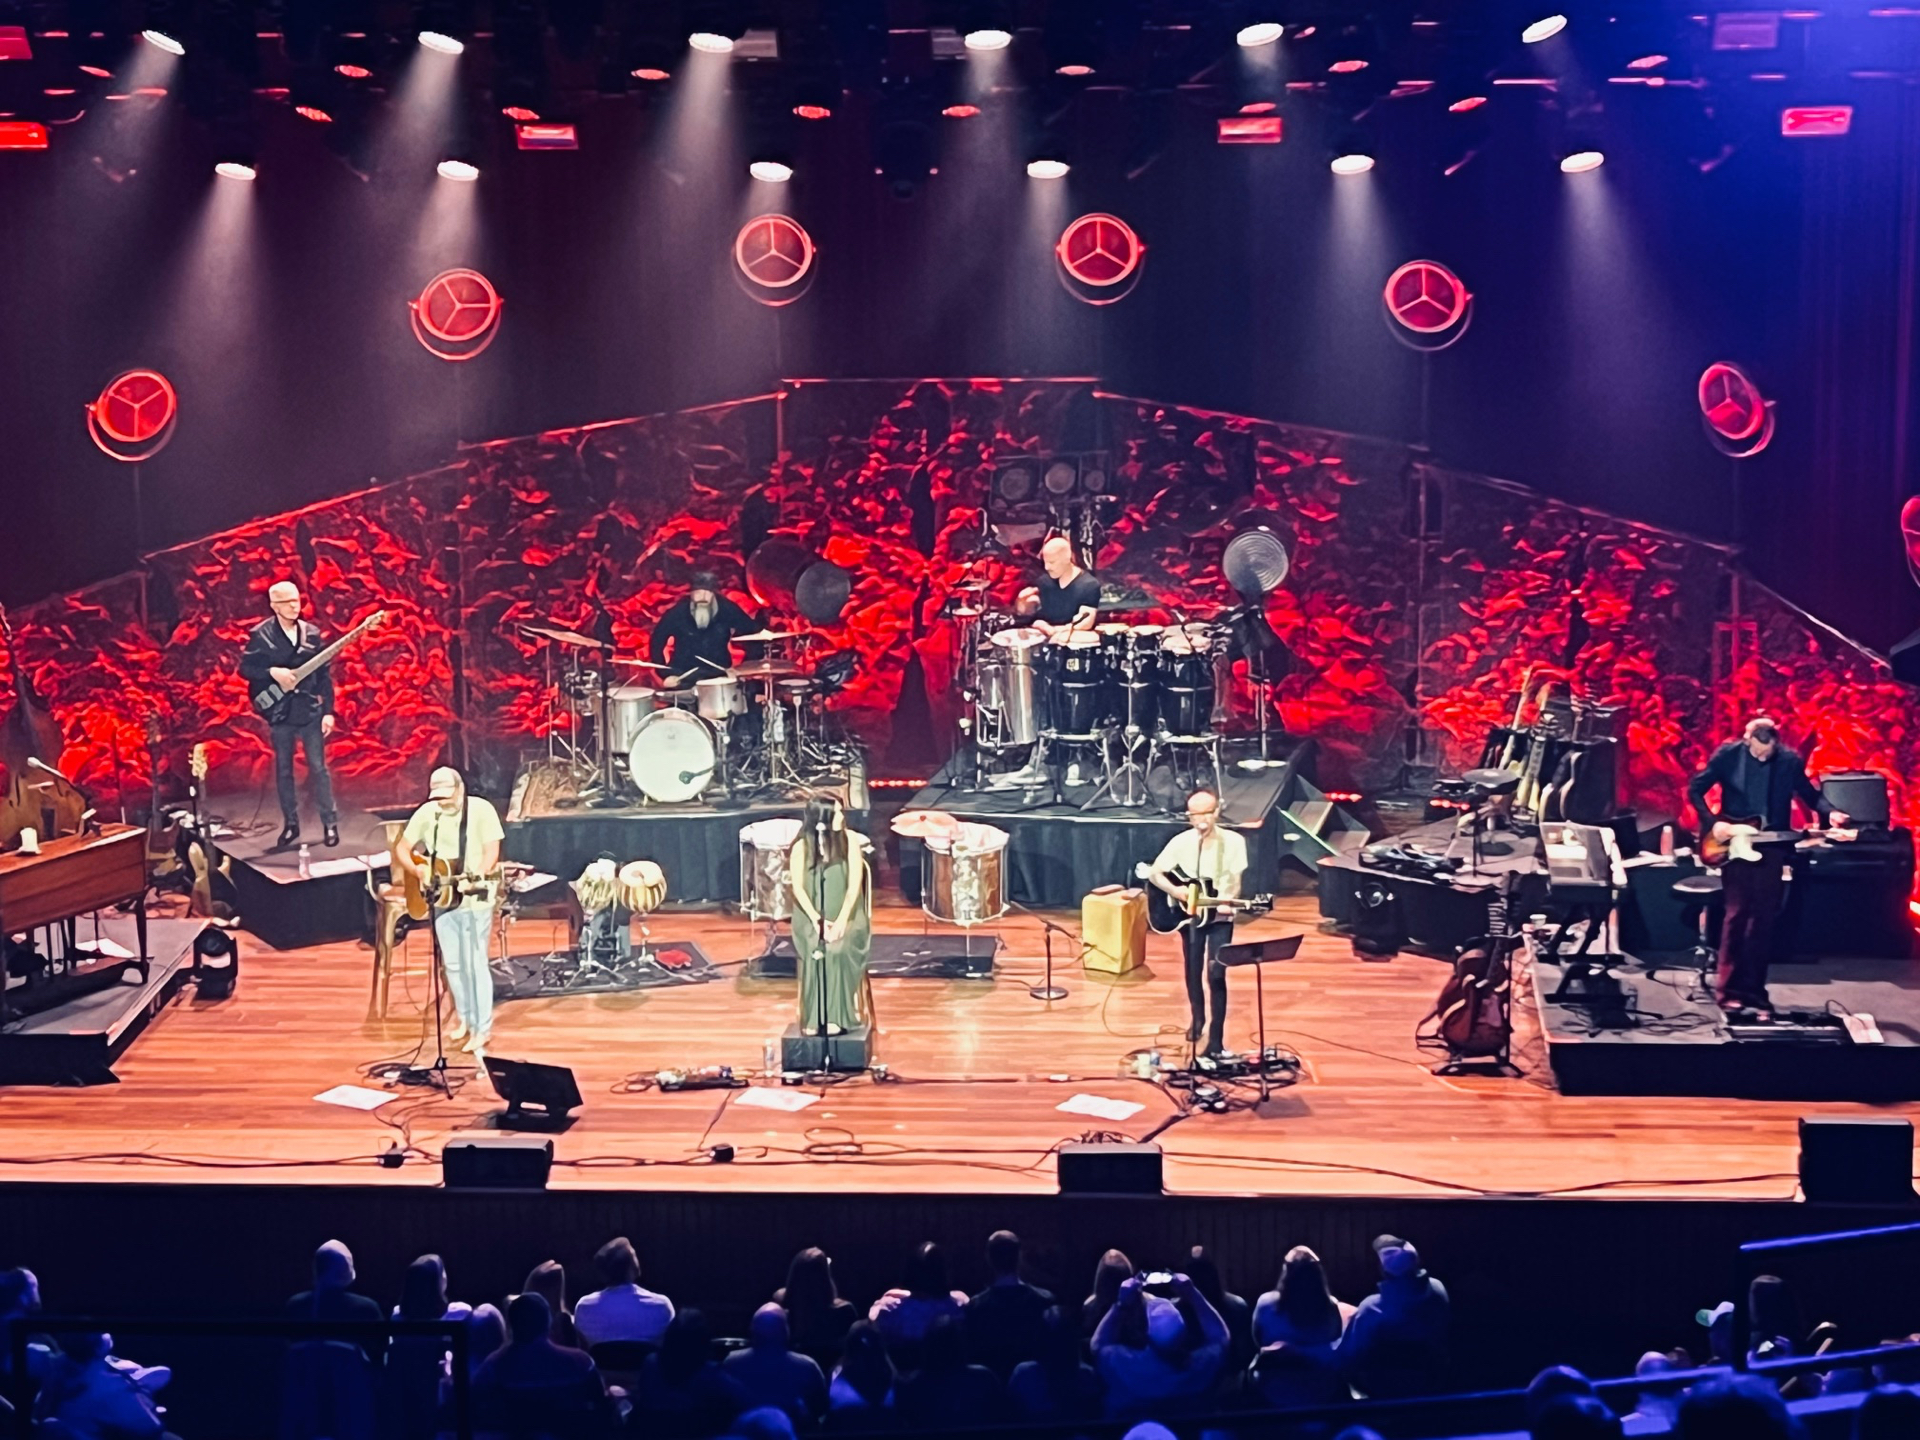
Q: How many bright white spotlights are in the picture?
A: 12